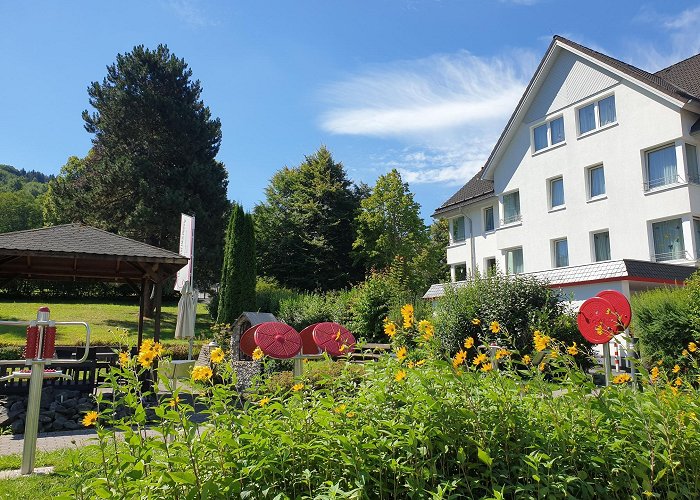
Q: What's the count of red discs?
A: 6